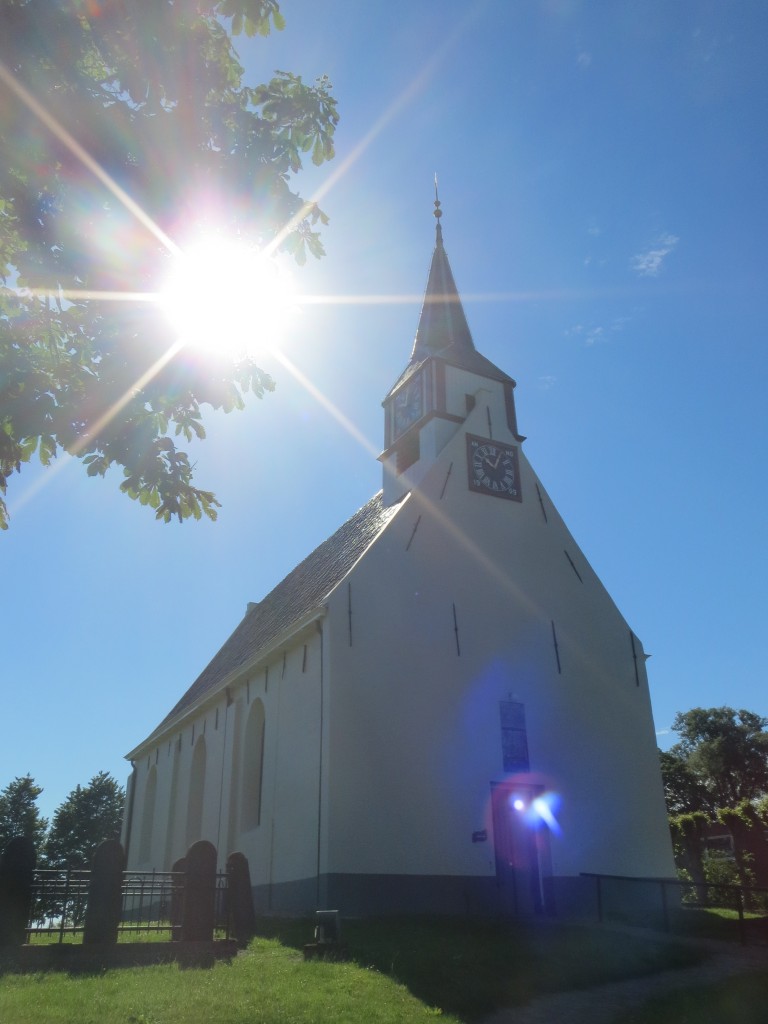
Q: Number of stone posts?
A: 5